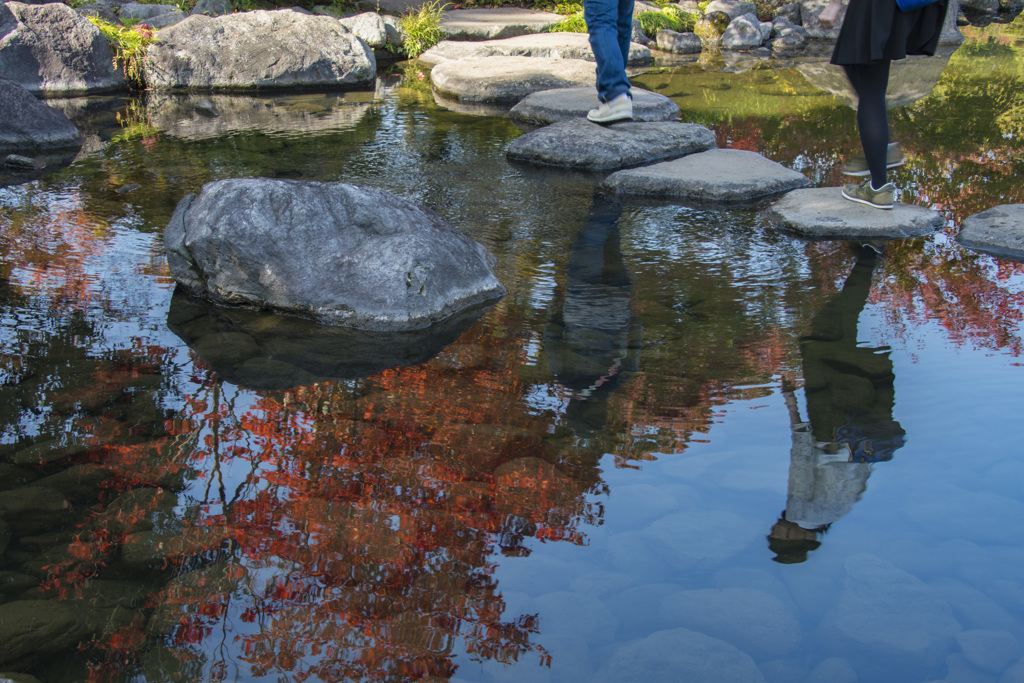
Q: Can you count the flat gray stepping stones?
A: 8